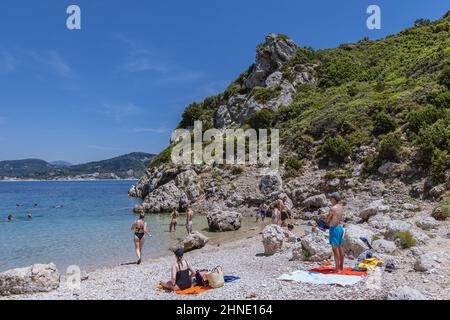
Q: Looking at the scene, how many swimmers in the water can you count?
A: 5